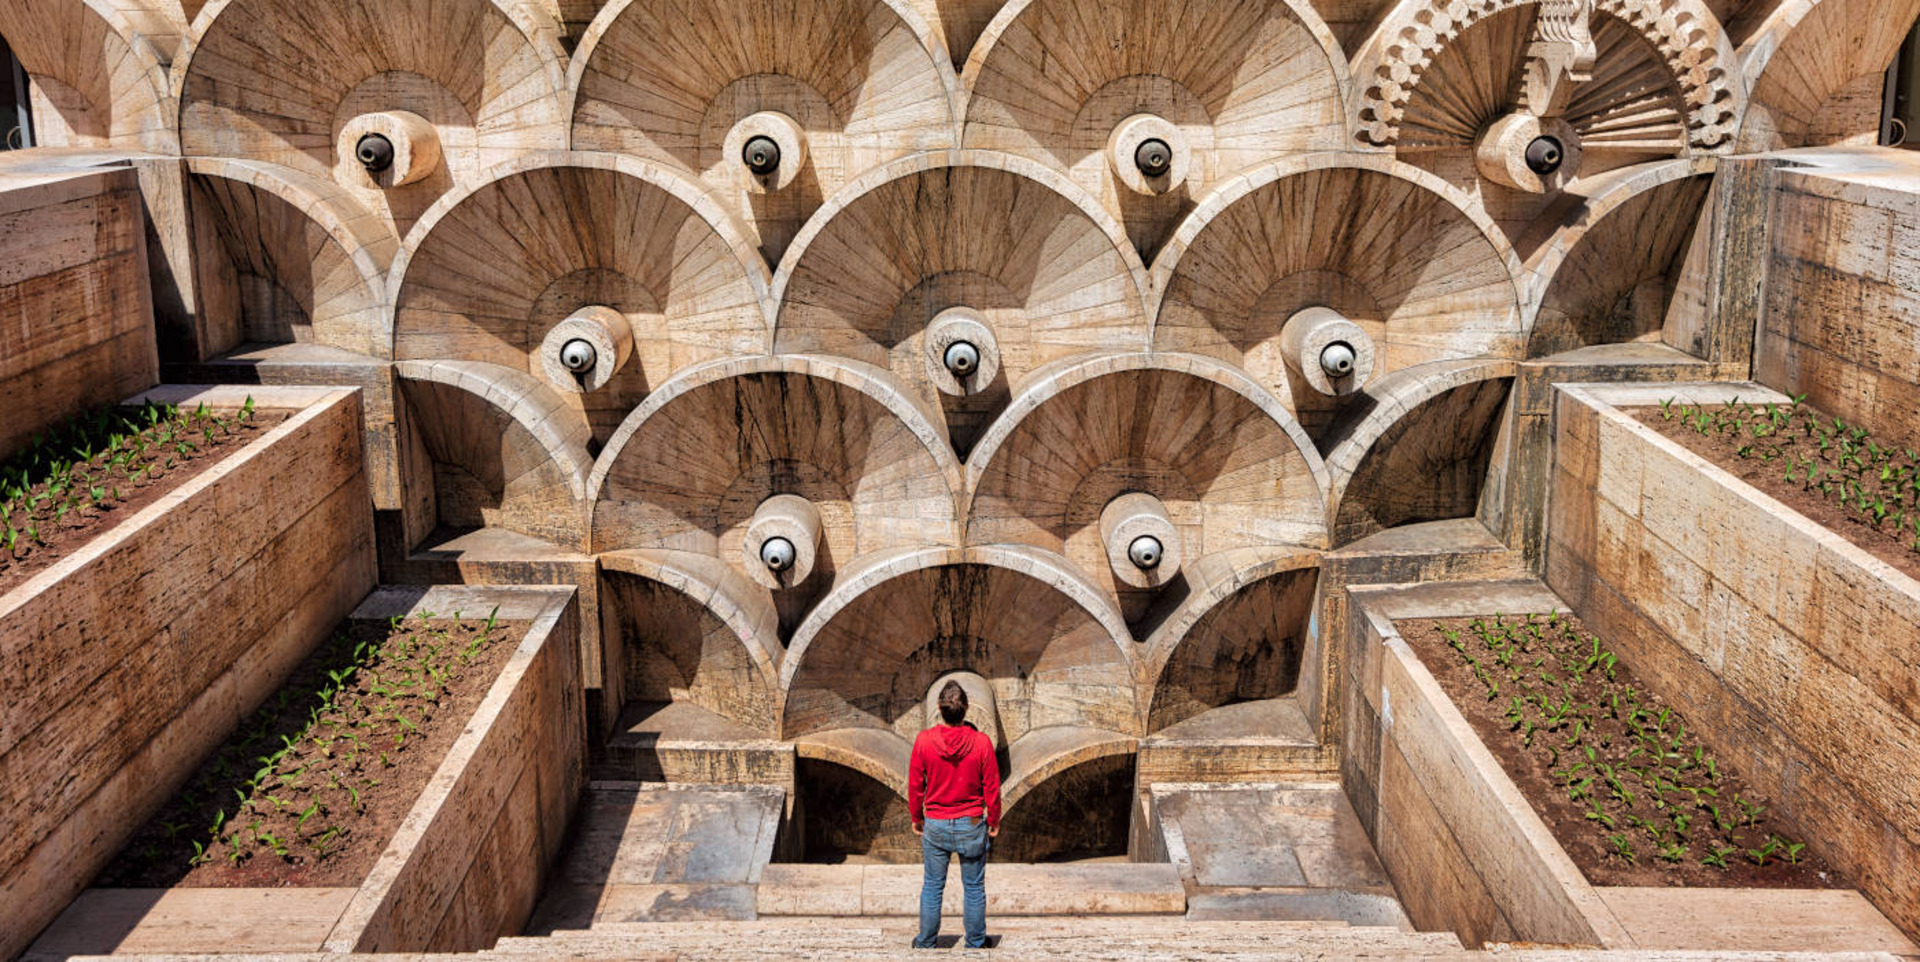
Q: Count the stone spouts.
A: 10